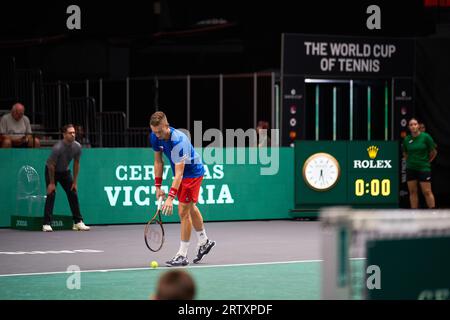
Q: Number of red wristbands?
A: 2